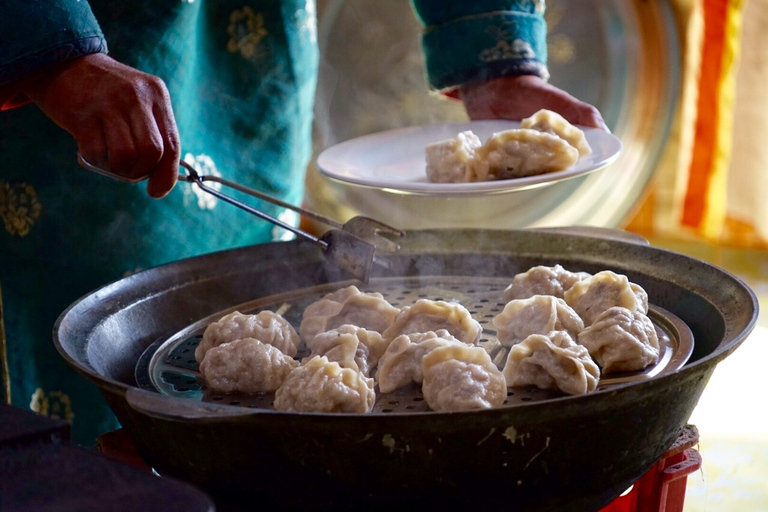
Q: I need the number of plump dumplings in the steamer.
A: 13